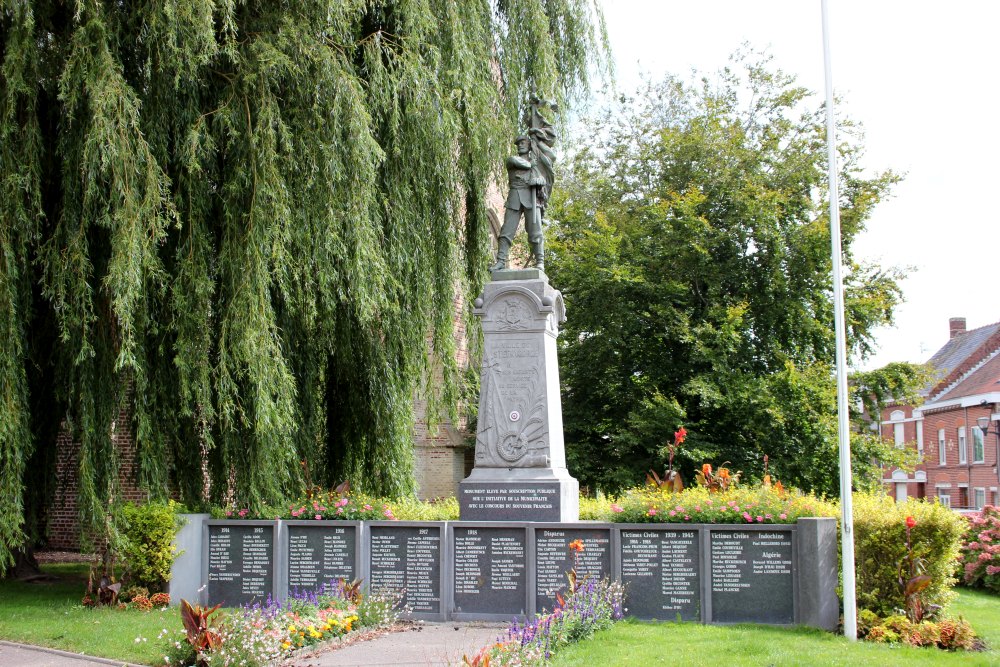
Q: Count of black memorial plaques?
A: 7